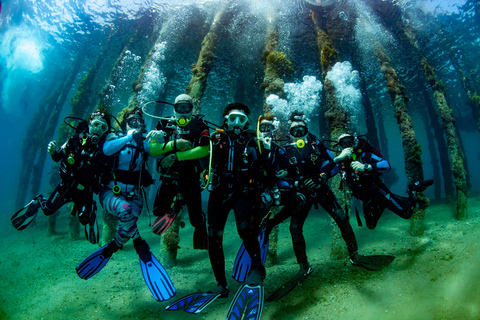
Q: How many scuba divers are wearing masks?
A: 7